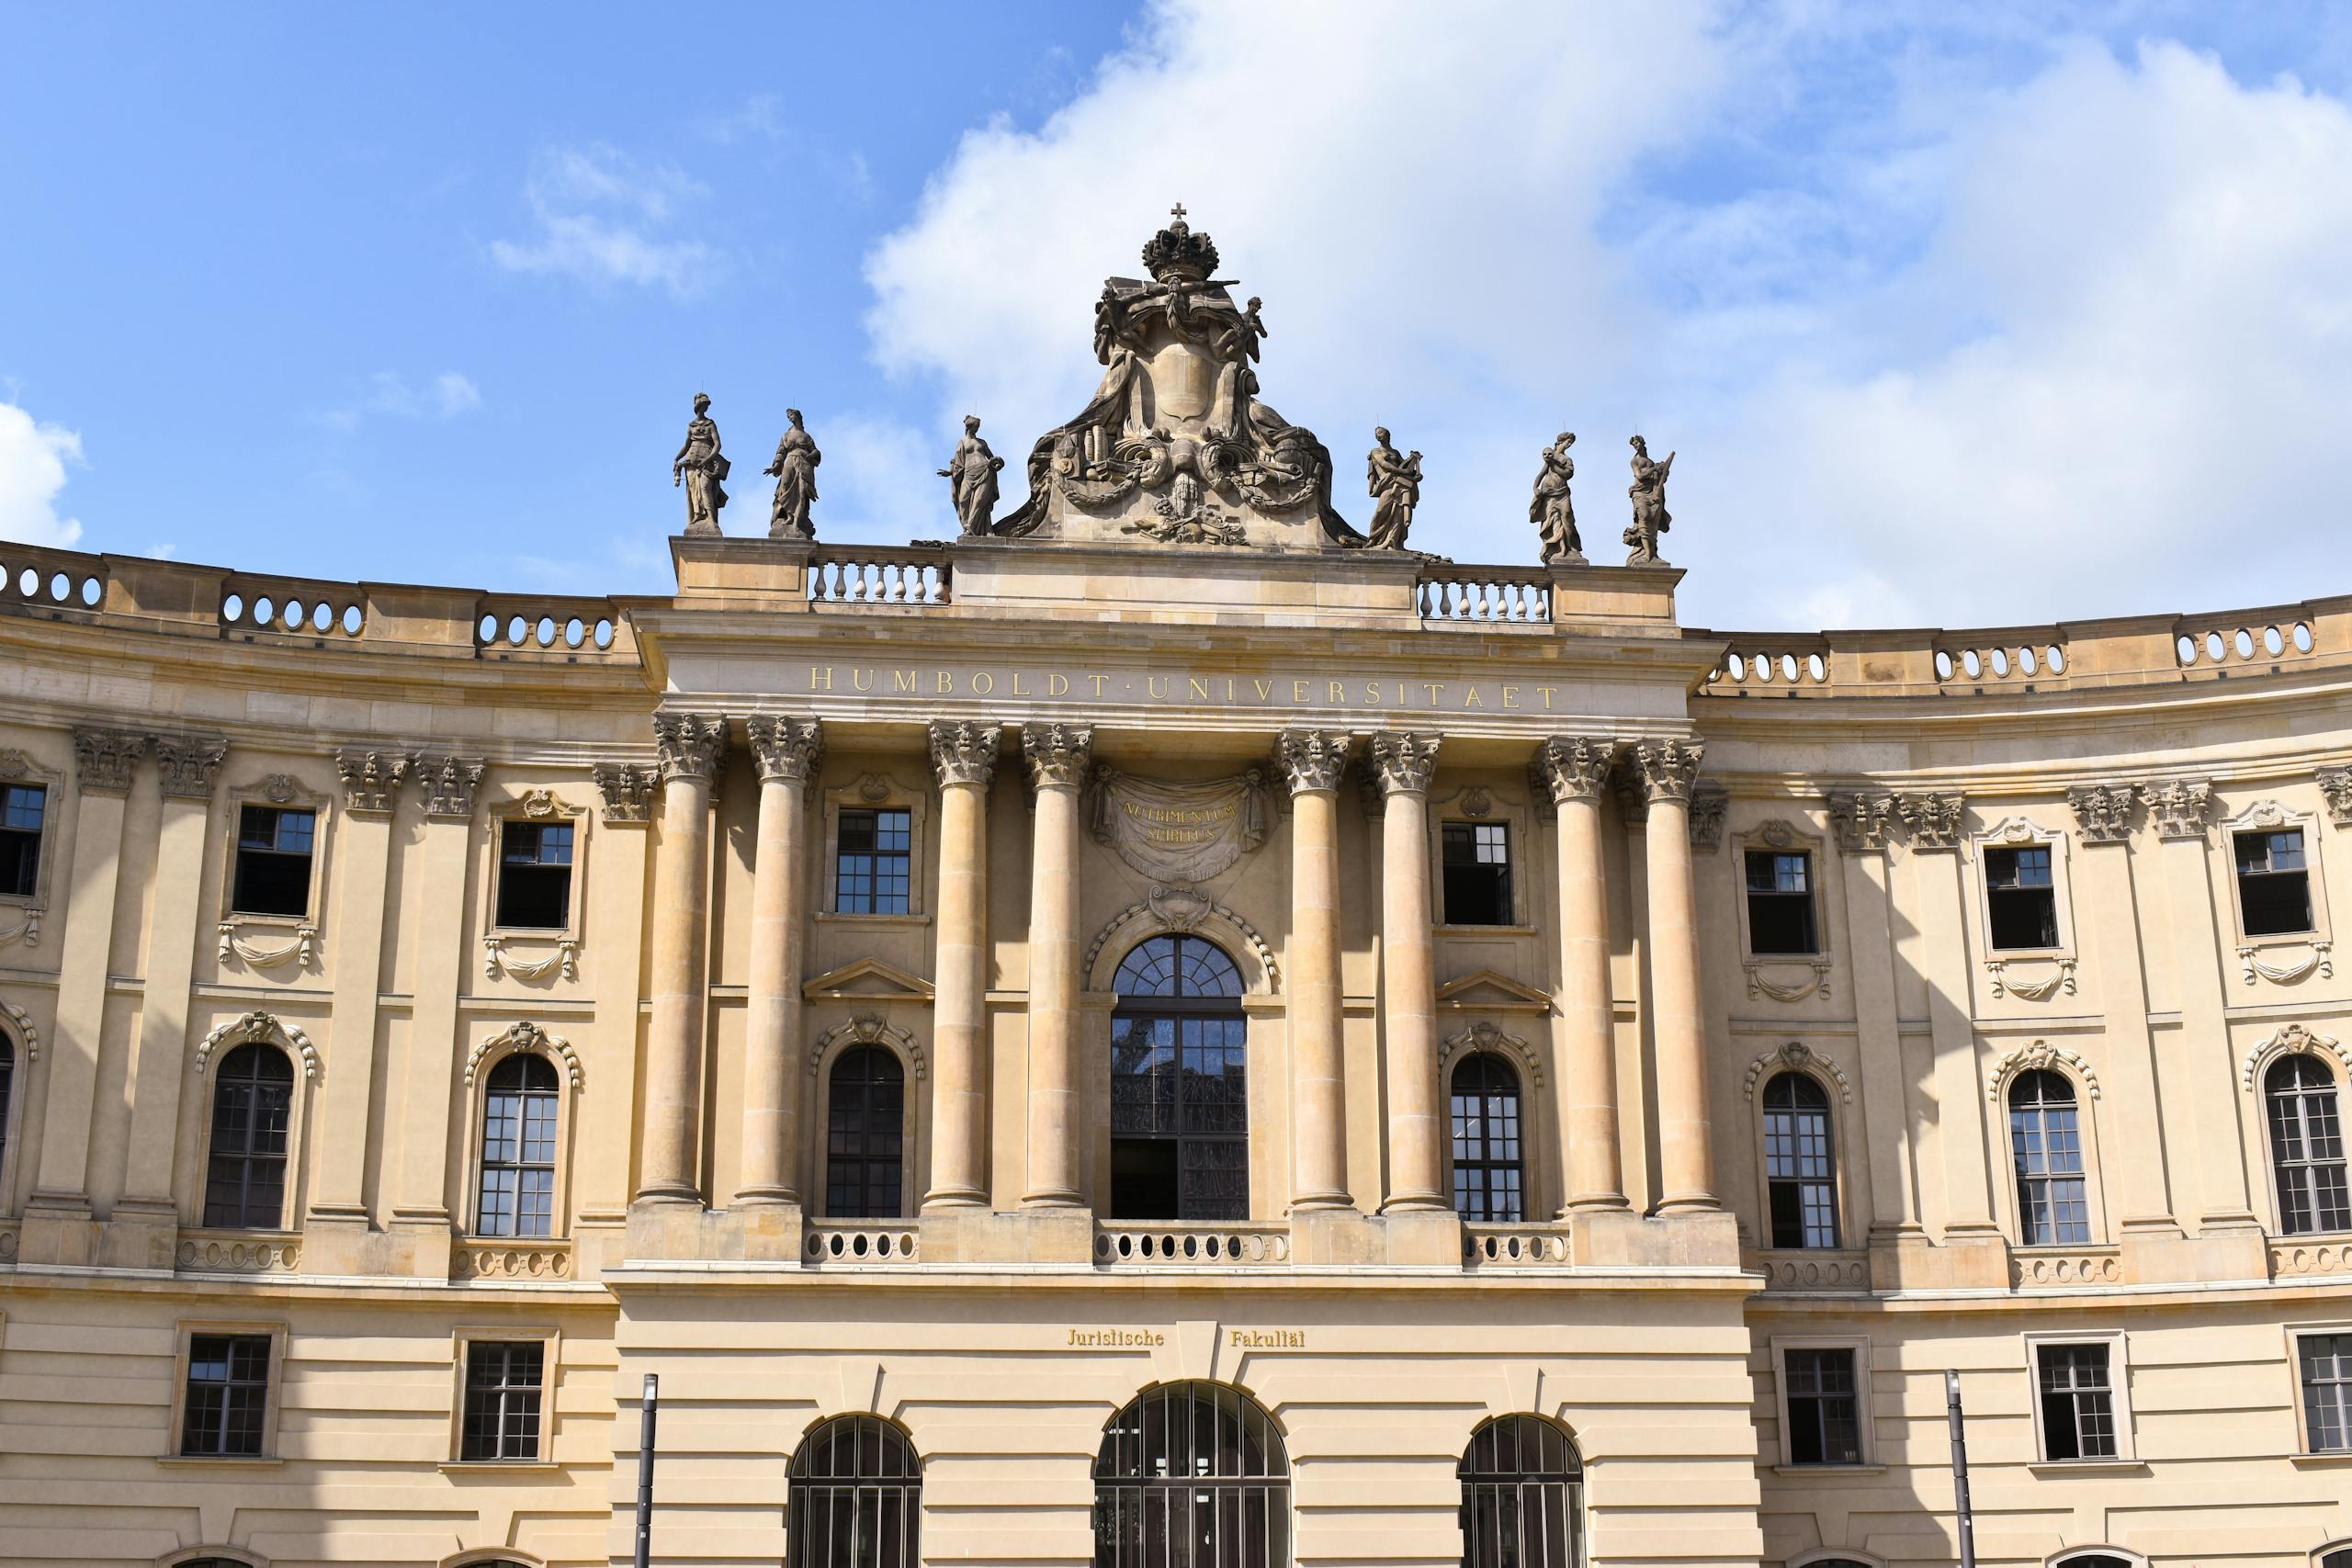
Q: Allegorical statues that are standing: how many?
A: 6